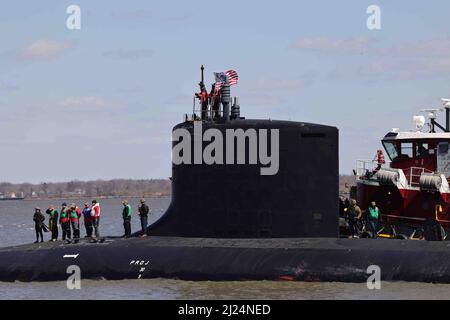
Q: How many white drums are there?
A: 2